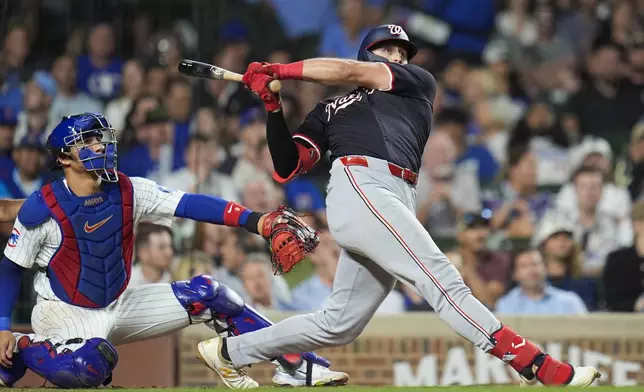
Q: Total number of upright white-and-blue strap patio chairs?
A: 0